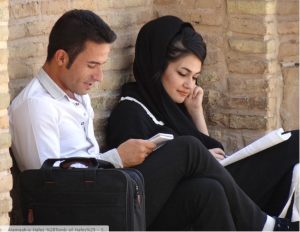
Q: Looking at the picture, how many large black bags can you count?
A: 1